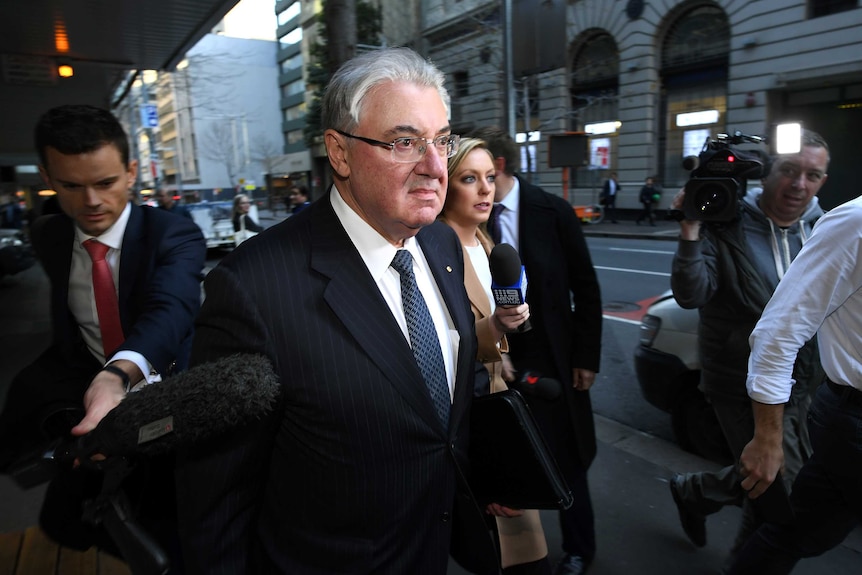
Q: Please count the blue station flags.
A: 1